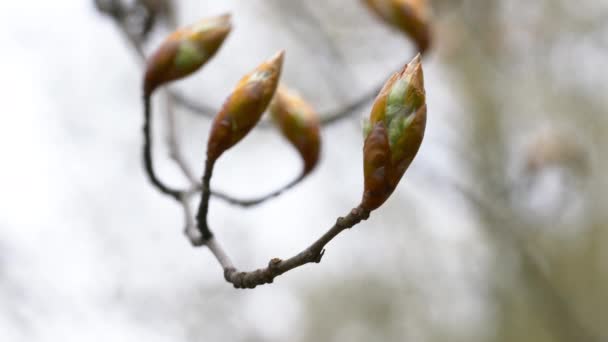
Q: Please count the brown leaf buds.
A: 5